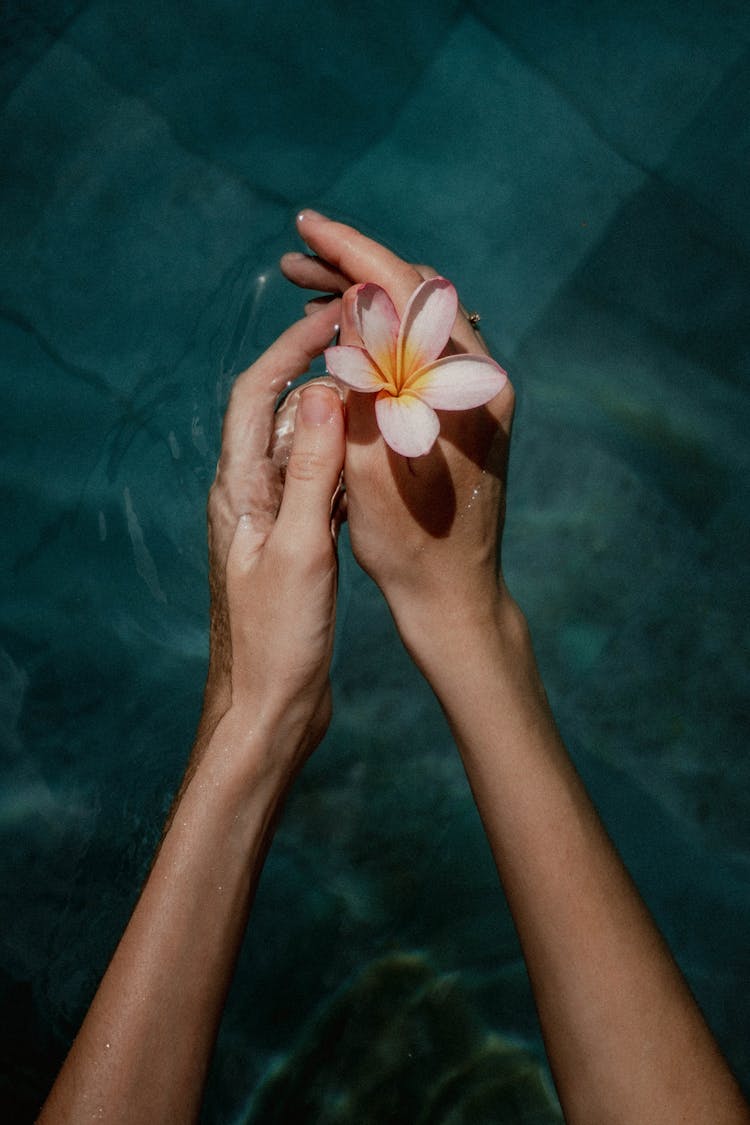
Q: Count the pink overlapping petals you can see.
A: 5